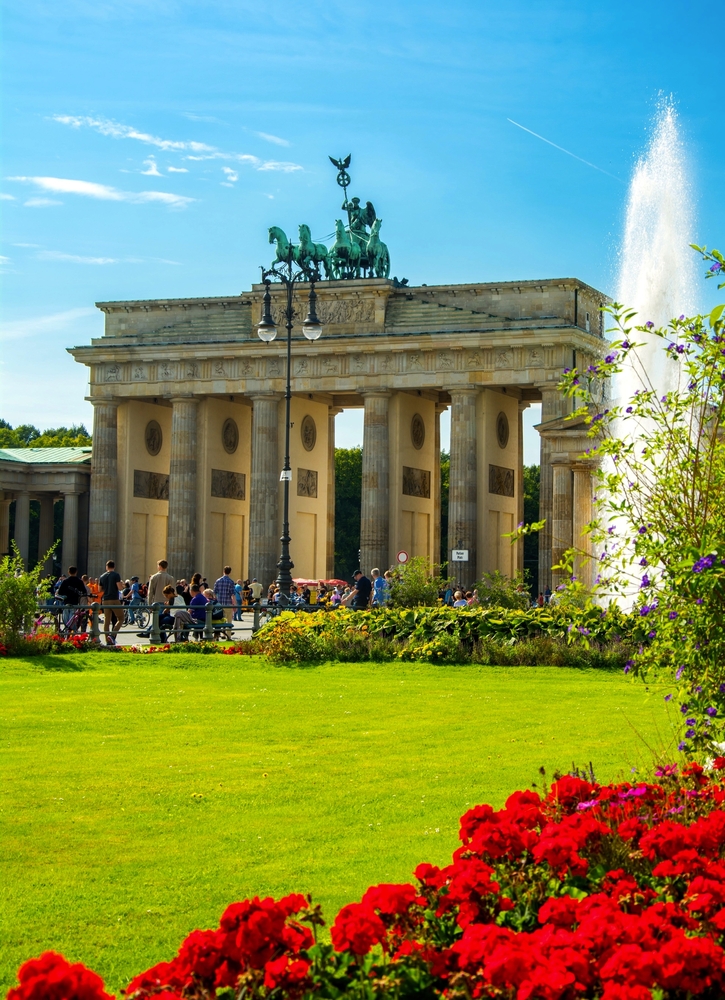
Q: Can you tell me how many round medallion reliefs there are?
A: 5